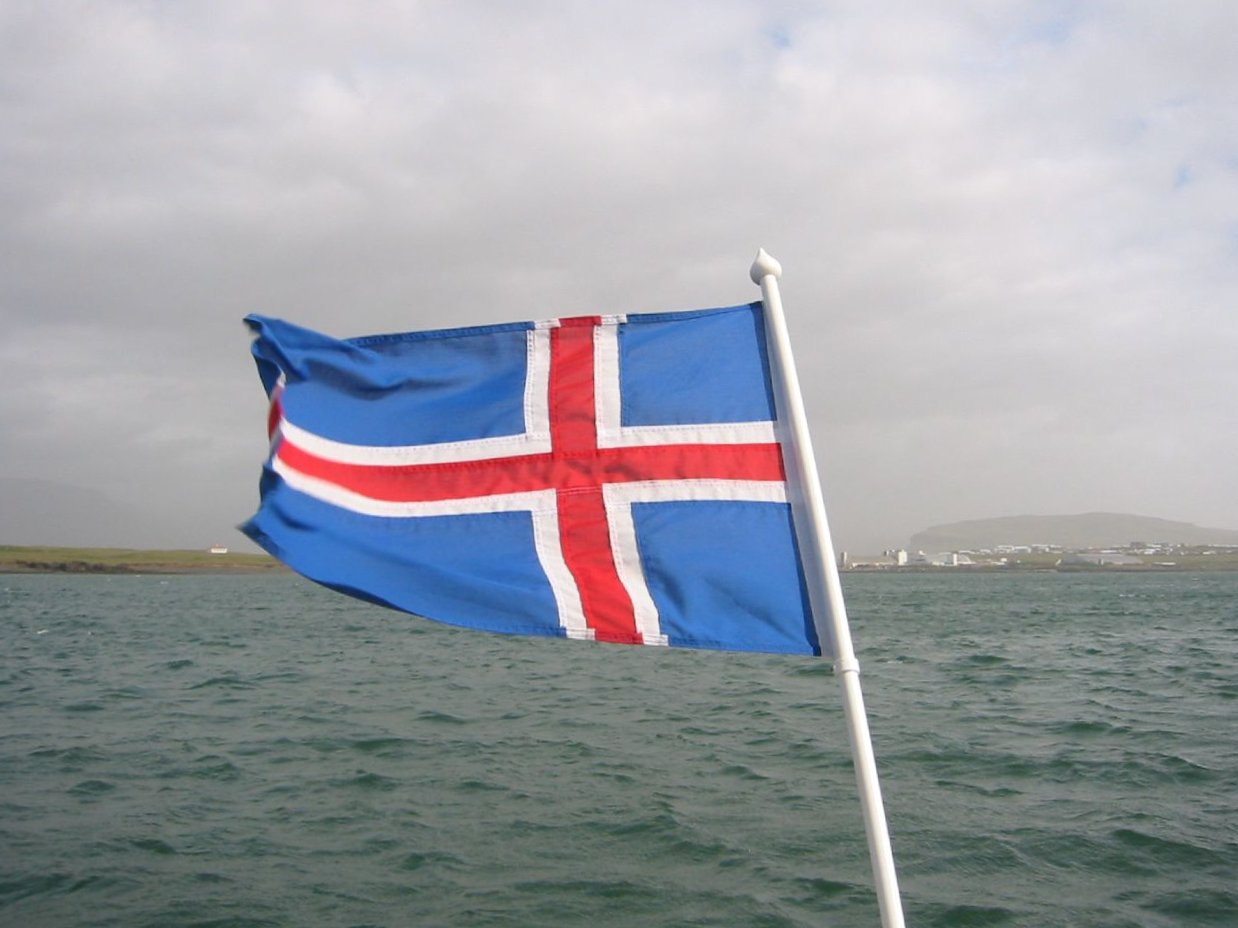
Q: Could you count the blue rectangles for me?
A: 4